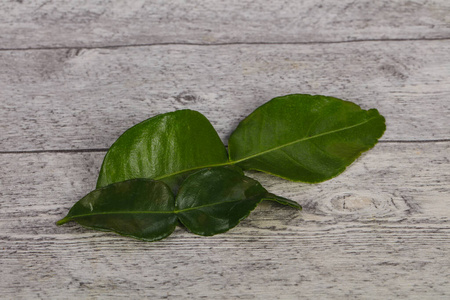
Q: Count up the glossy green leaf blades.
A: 4